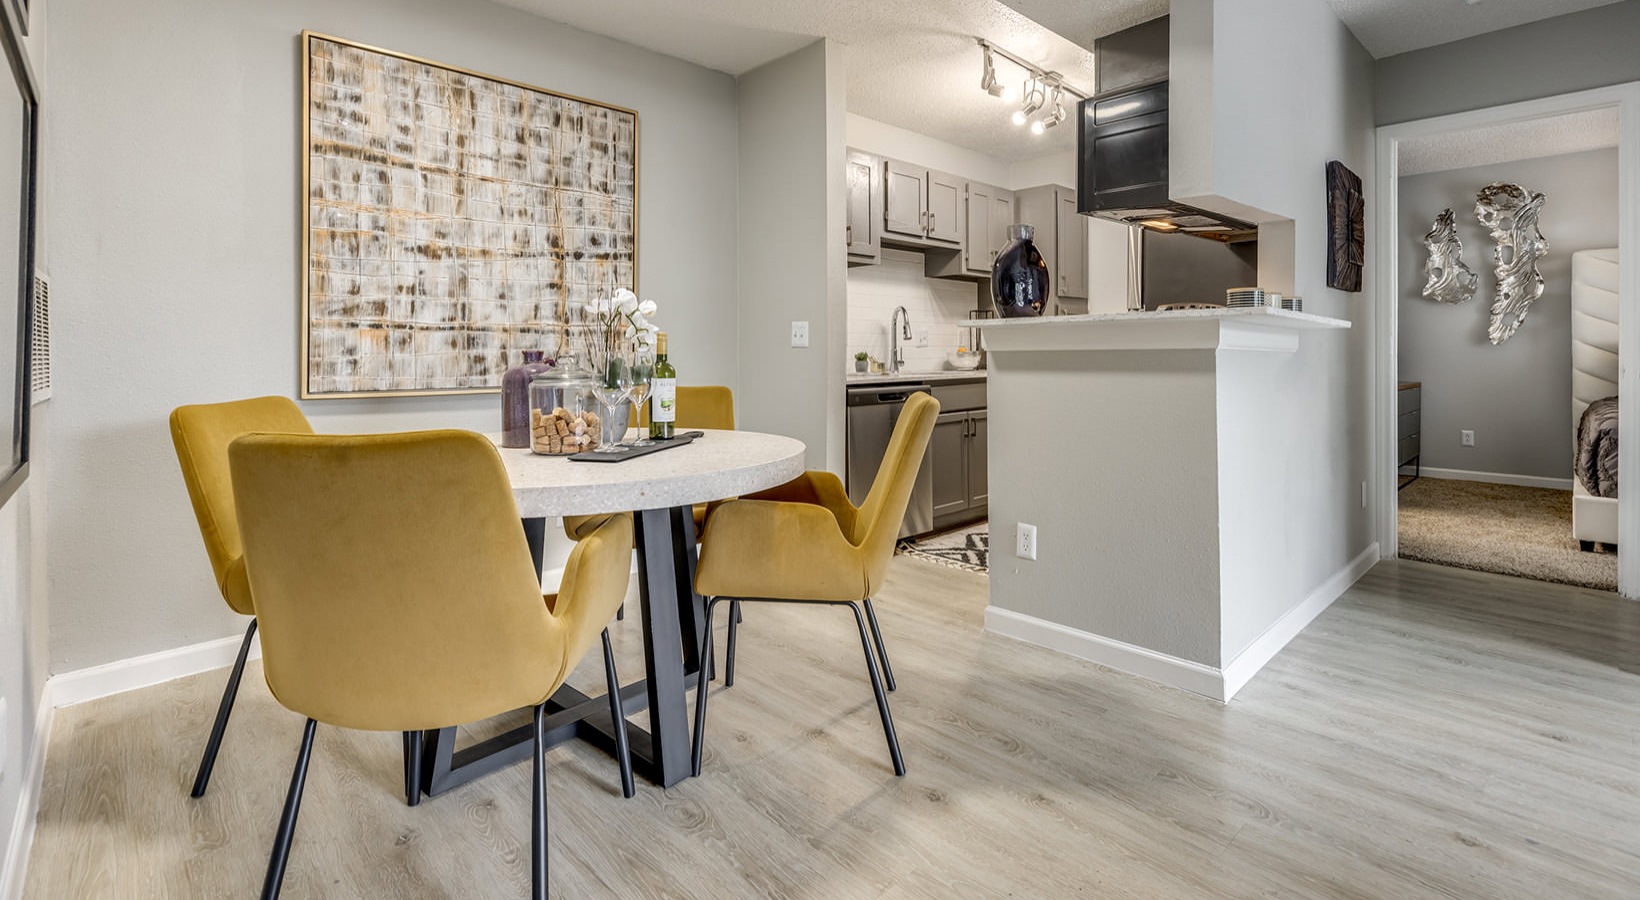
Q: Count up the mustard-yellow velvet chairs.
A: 4